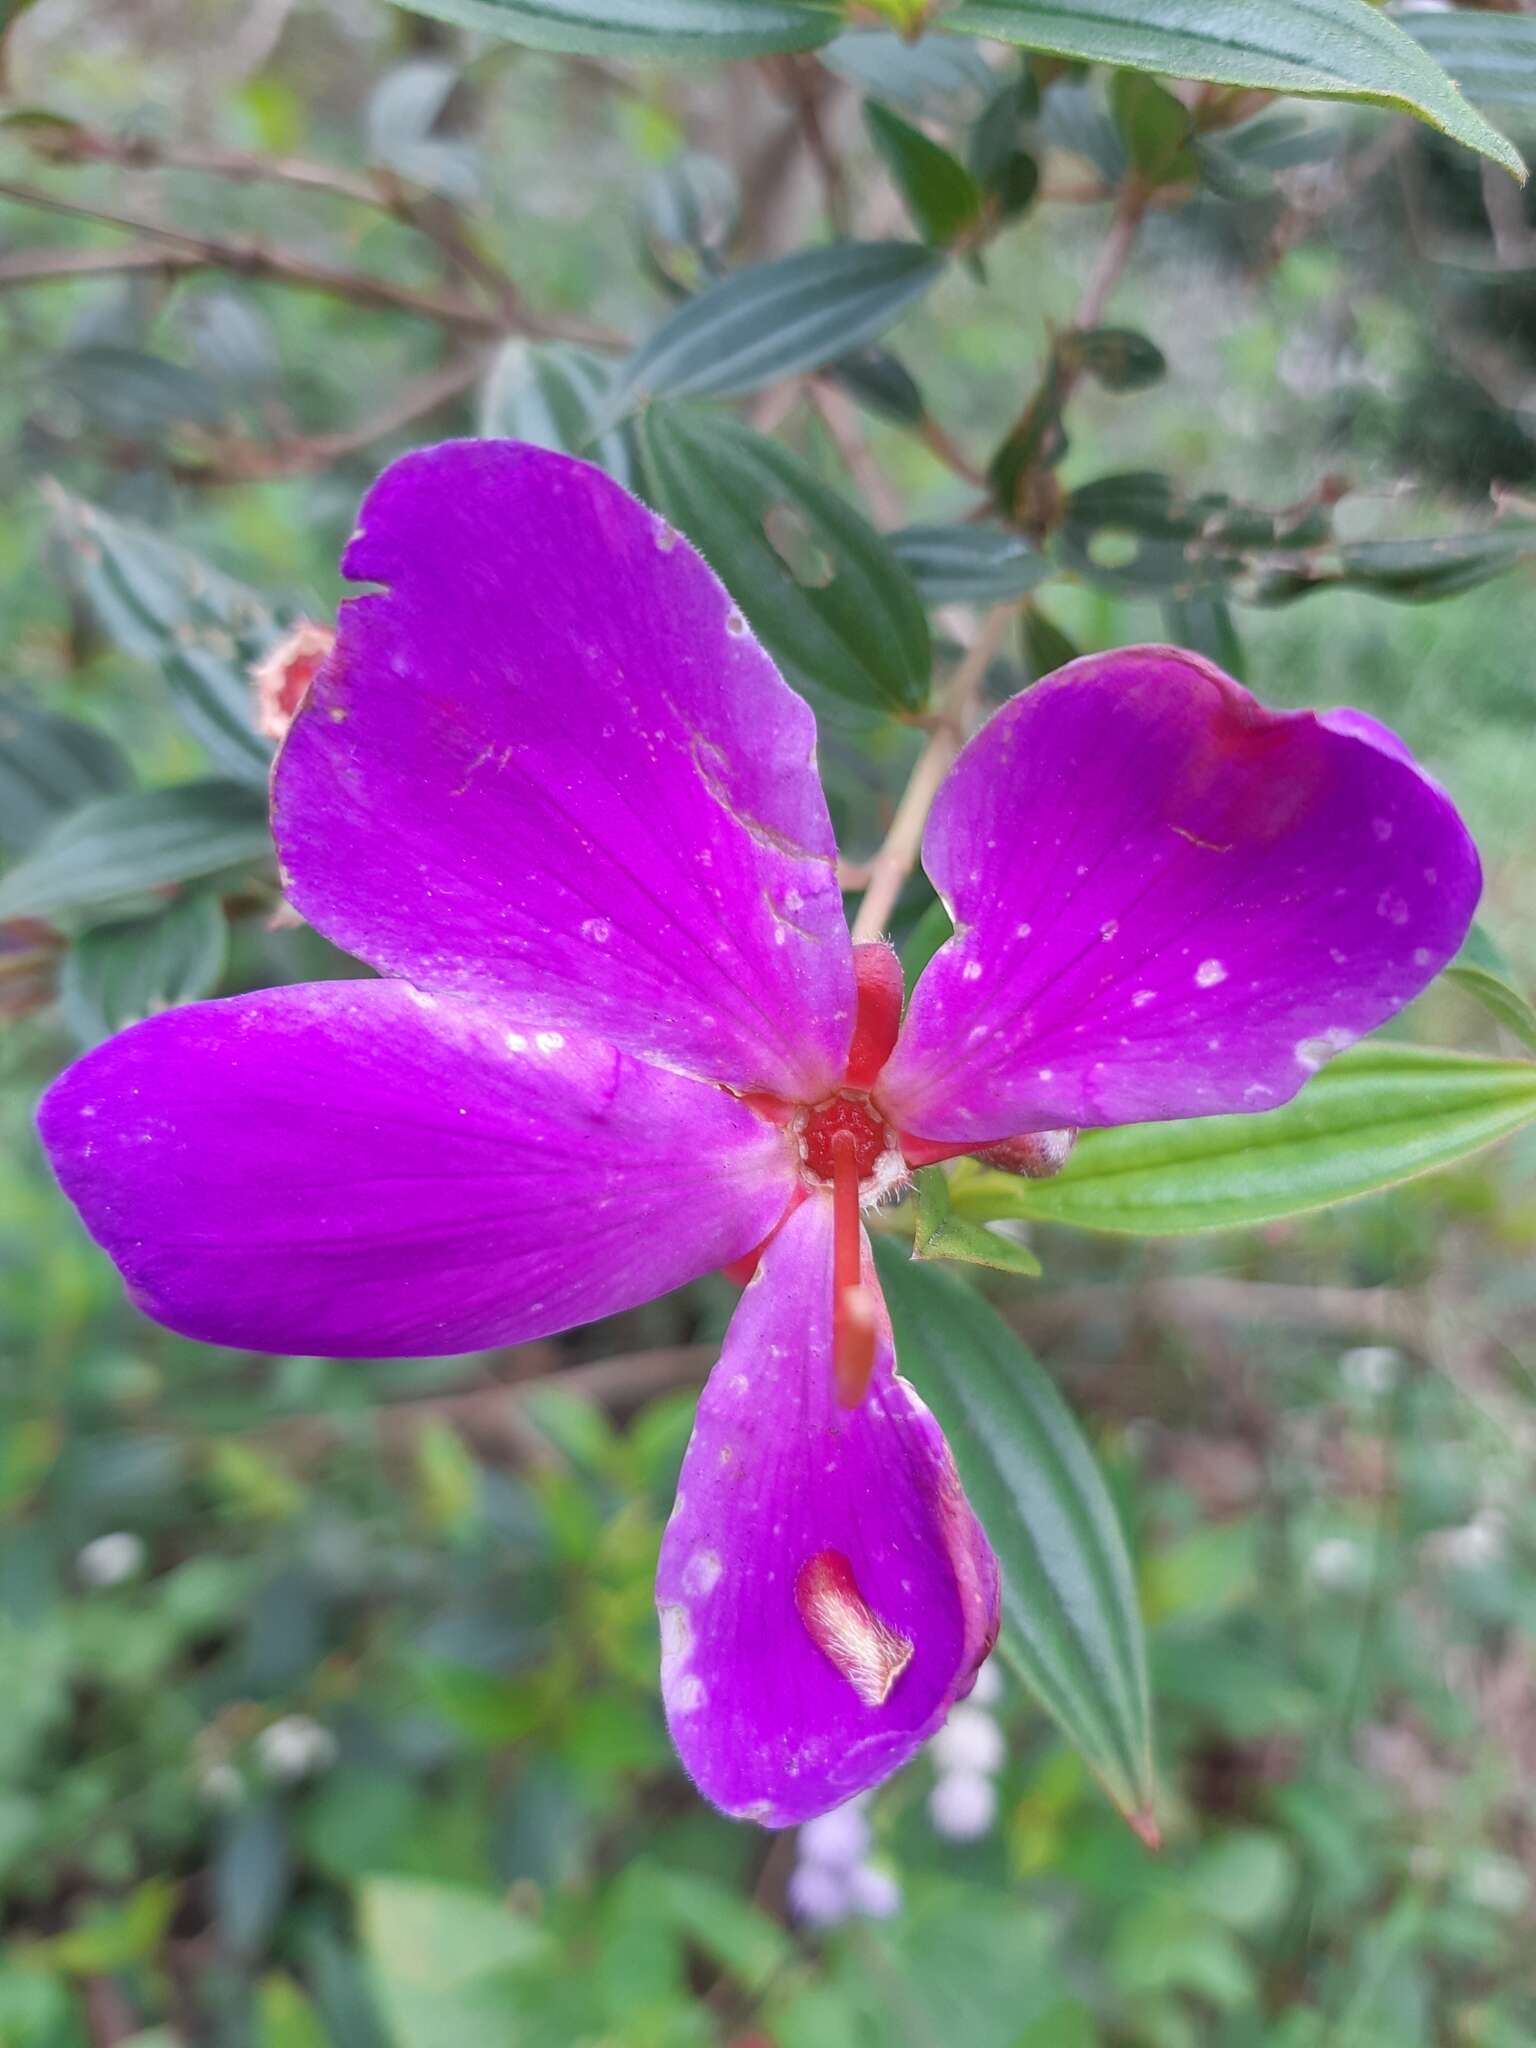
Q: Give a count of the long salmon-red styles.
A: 1